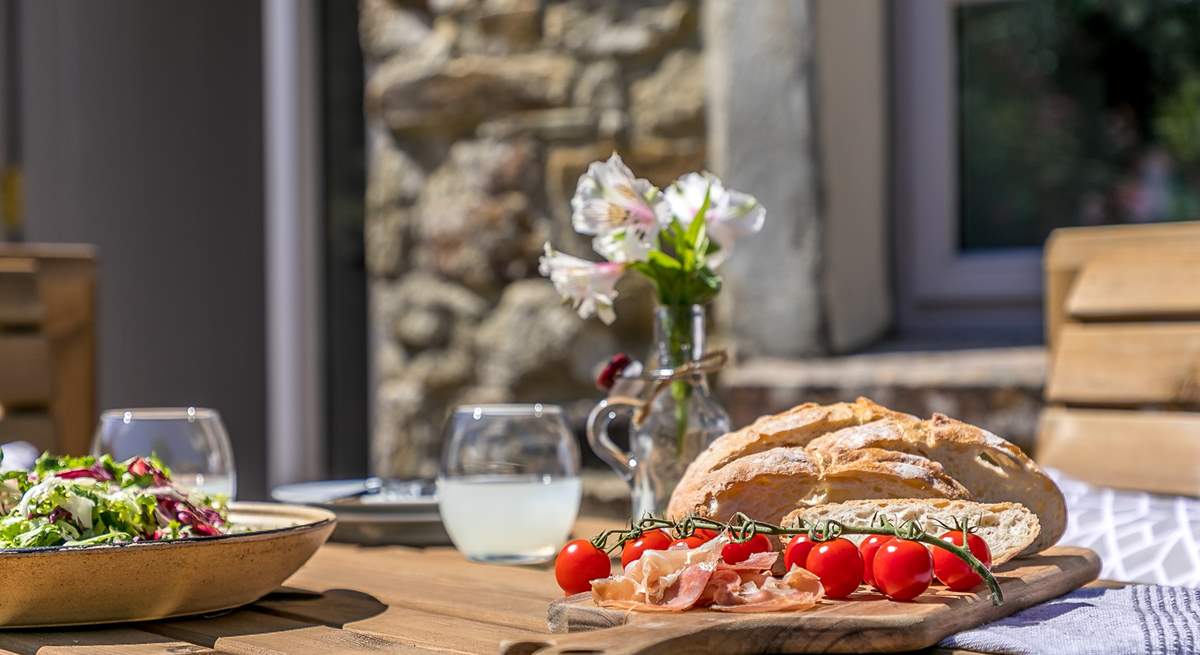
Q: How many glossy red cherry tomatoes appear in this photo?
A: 9